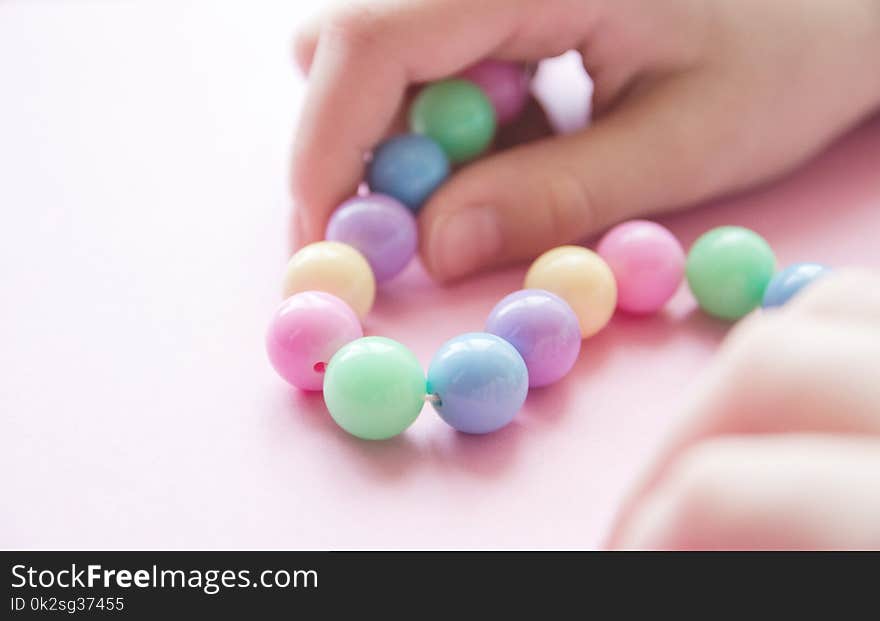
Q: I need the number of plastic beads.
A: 13